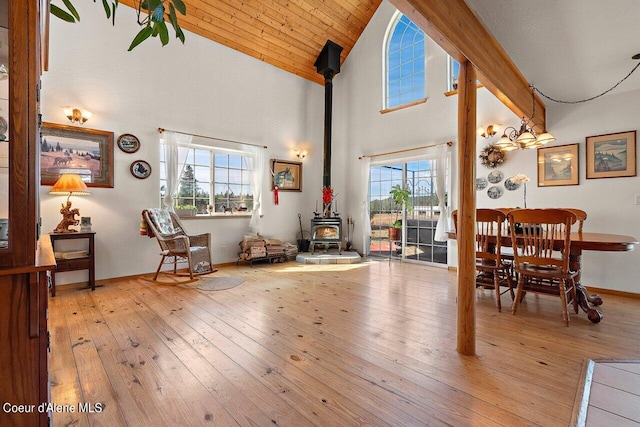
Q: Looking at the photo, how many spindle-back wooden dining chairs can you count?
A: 4